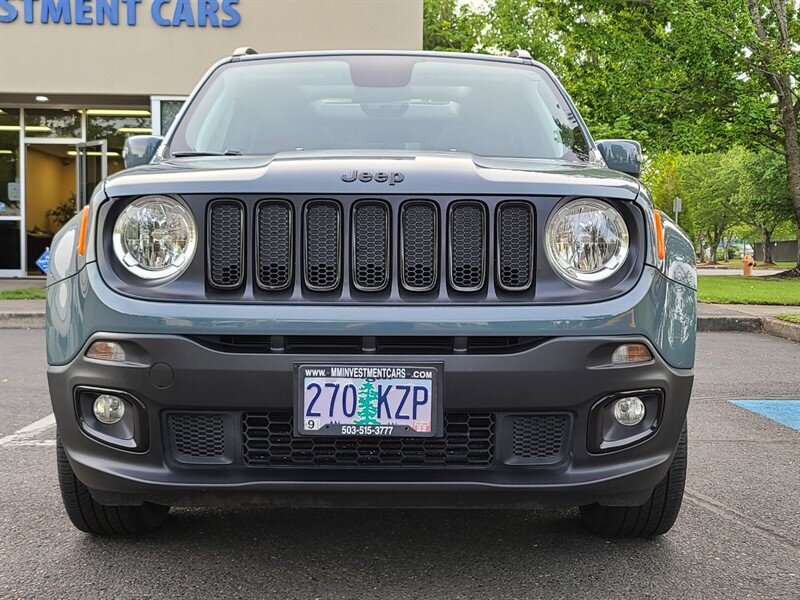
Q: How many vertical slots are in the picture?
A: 7